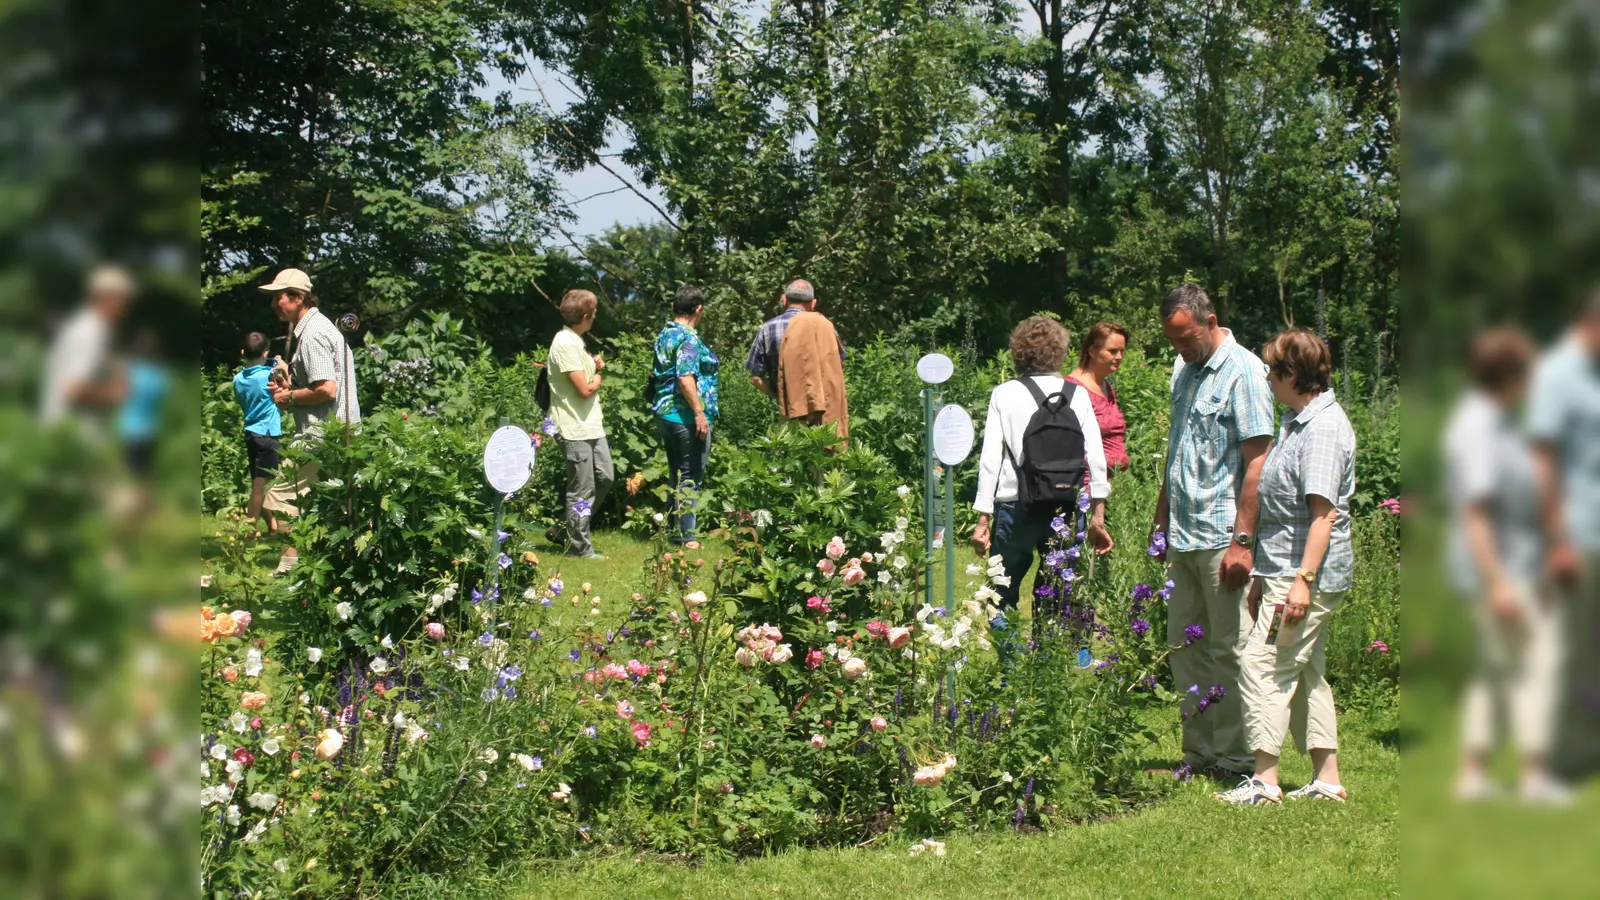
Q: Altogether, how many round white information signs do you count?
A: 3